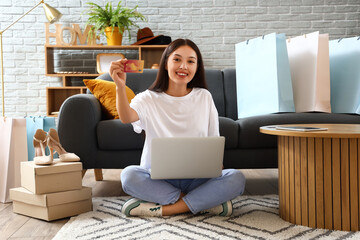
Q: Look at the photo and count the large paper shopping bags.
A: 5